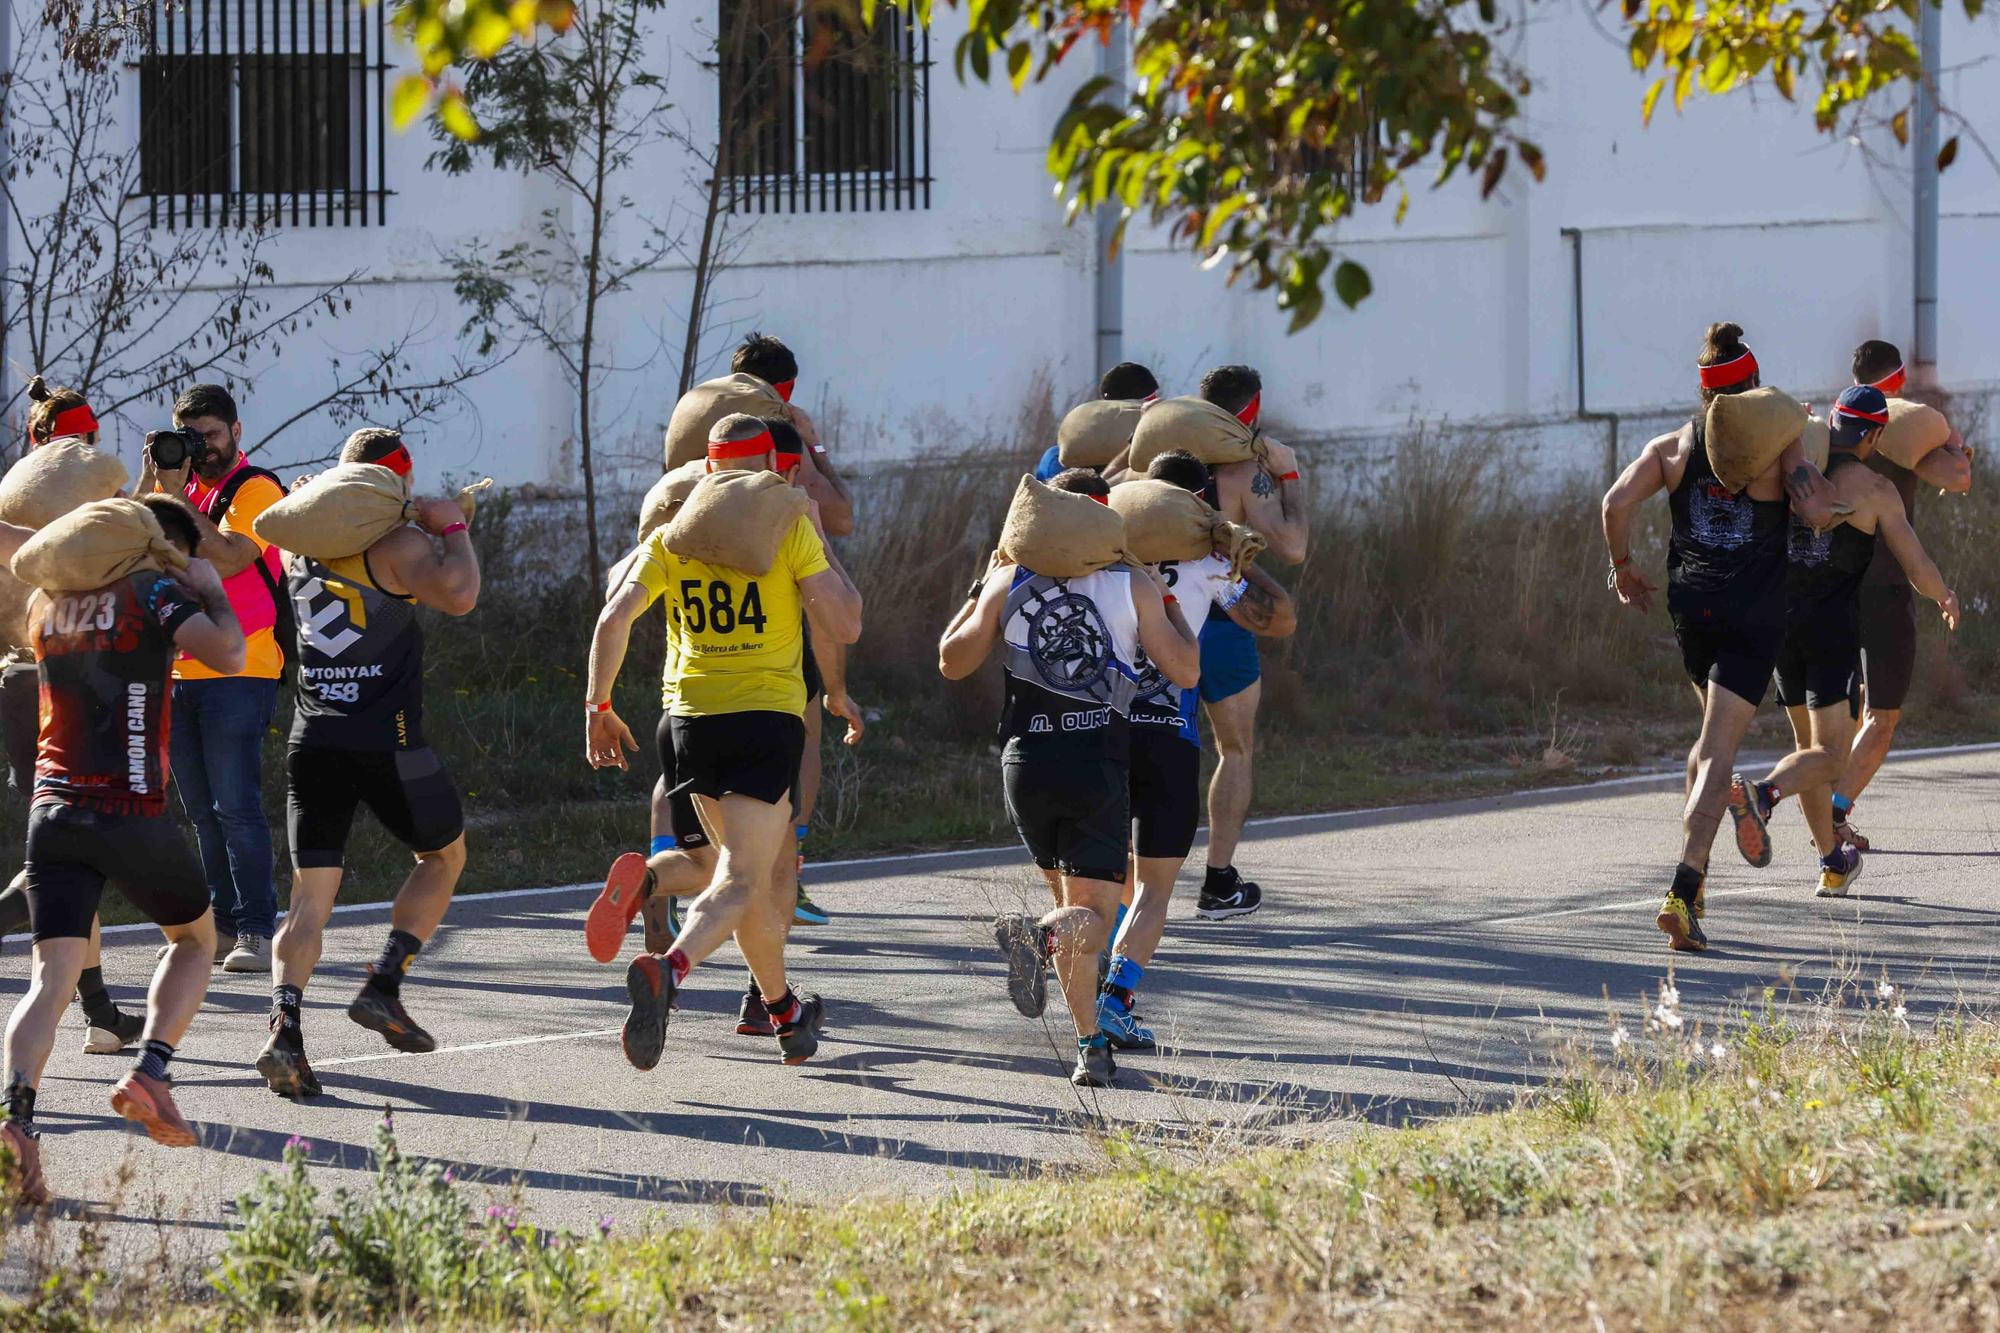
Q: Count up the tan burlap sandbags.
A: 13